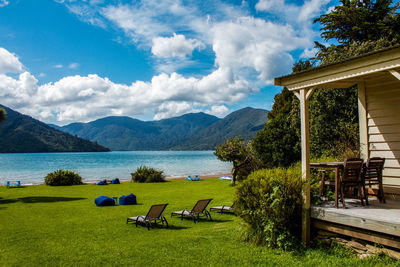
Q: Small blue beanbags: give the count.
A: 4